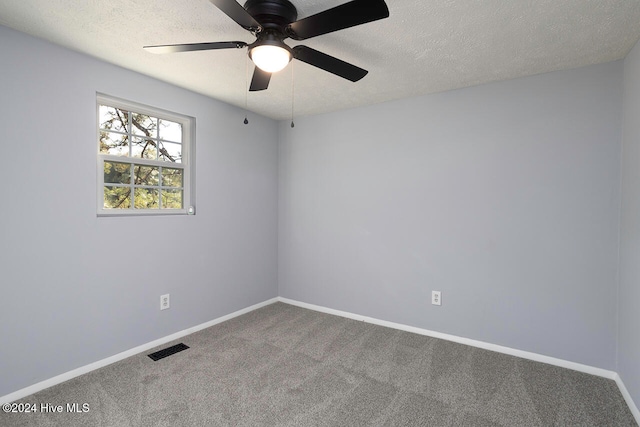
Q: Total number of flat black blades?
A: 5